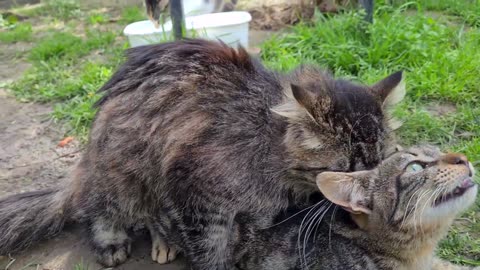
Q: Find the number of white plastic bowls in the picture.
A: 1